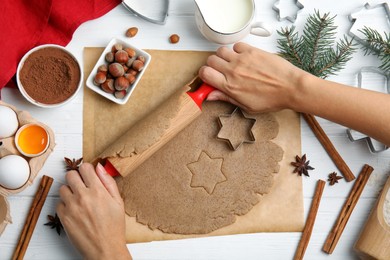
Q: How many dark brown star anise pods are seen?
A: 4